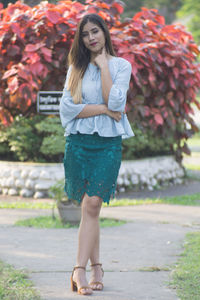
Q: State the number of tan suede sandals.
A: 2